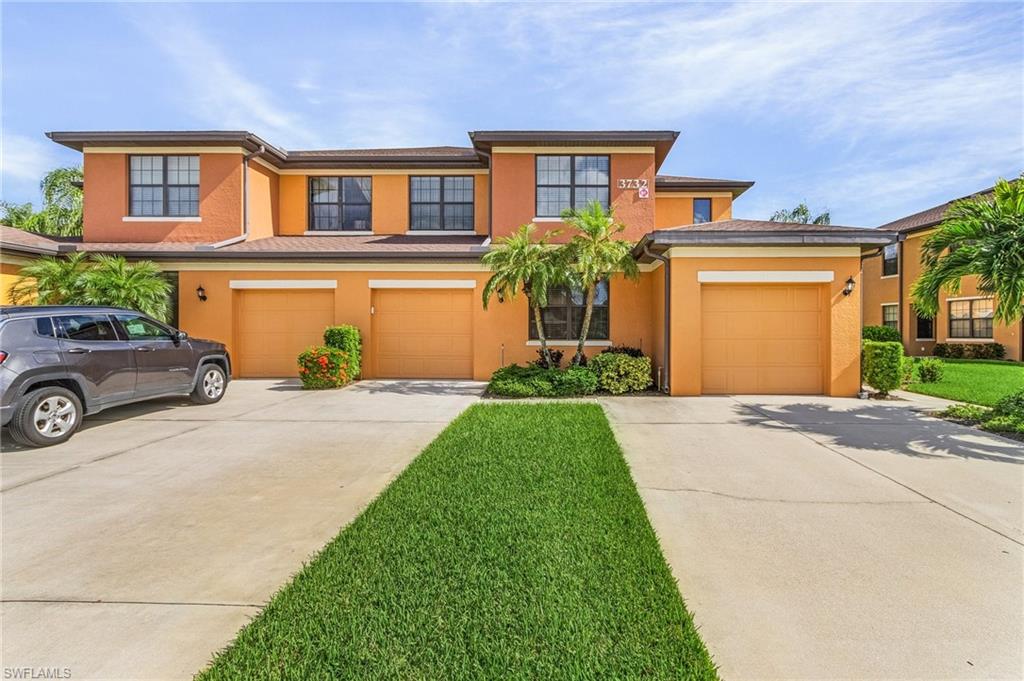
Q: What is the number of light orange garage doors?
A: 3